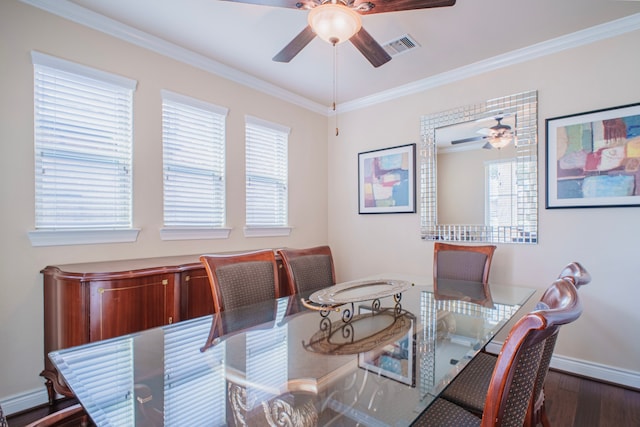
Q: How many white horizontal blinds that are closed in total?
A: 3